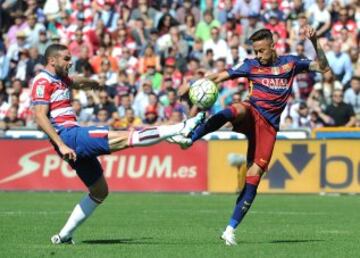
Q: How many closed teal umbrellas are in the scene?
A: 0